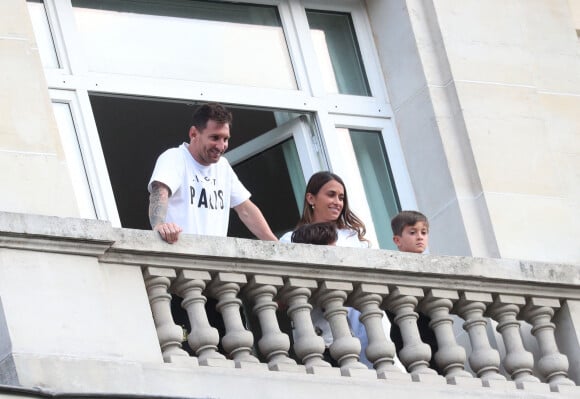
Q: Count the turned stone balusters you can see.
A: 12